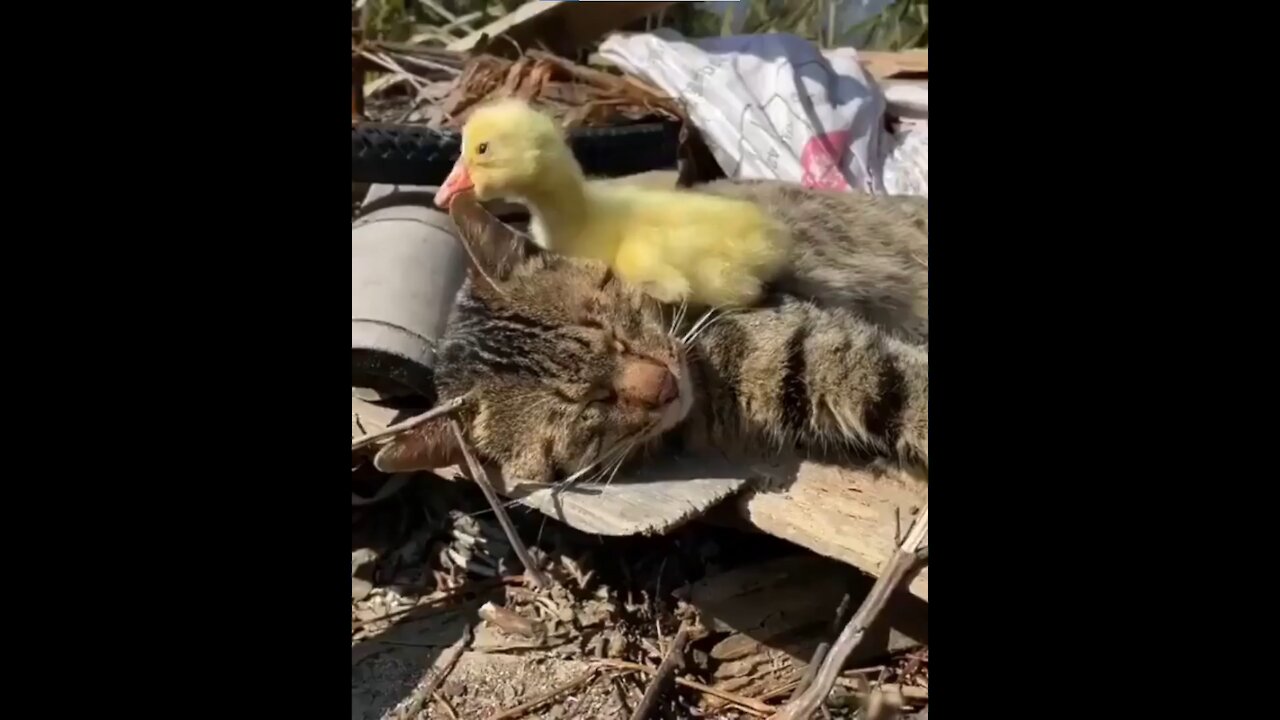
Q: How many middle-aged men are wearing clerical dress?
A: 0